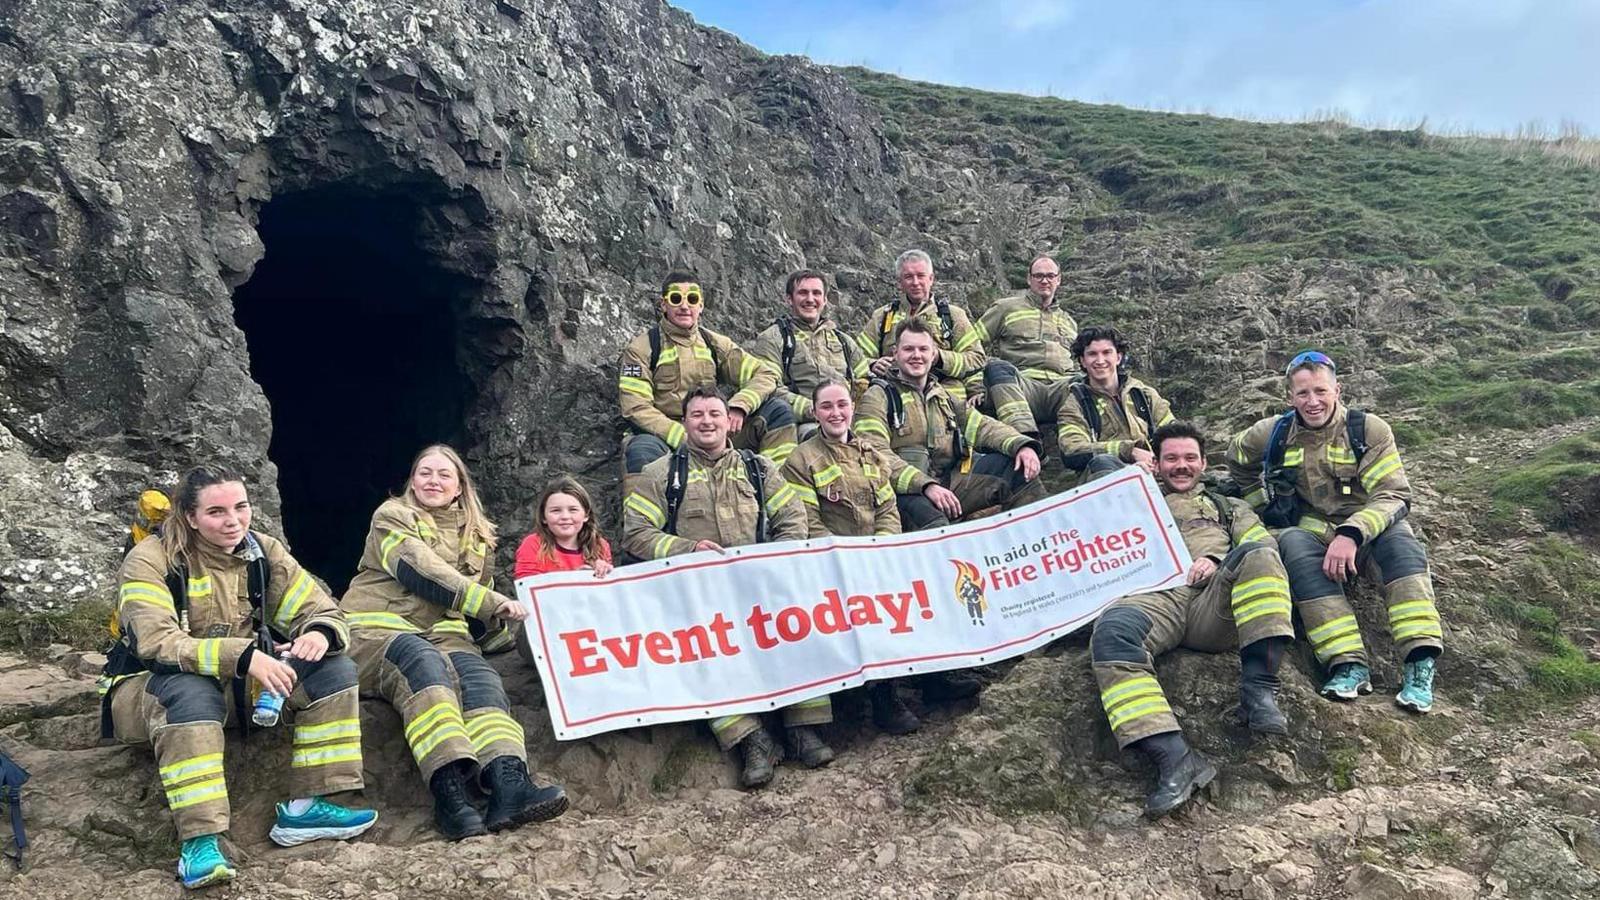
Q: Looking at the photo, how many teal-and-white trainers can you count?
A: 4